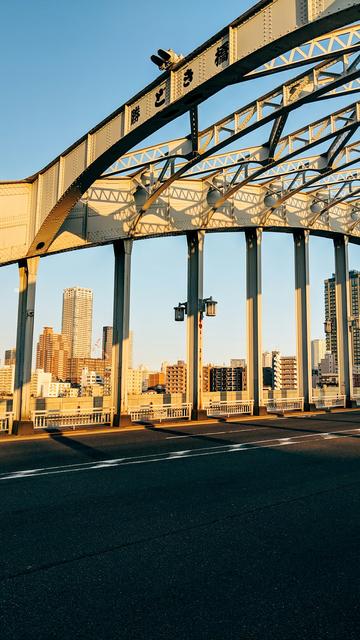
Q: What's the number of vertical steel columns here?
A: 6